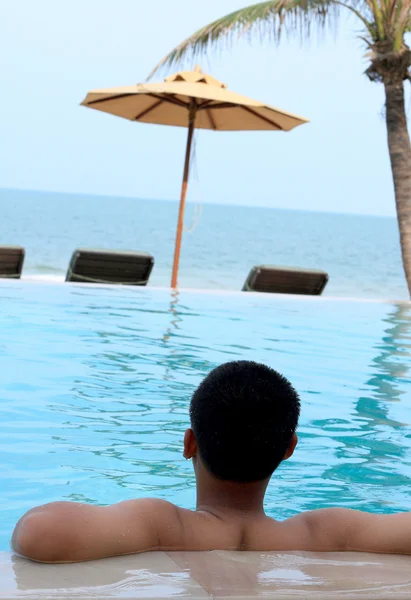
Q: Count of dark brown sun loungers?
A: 3